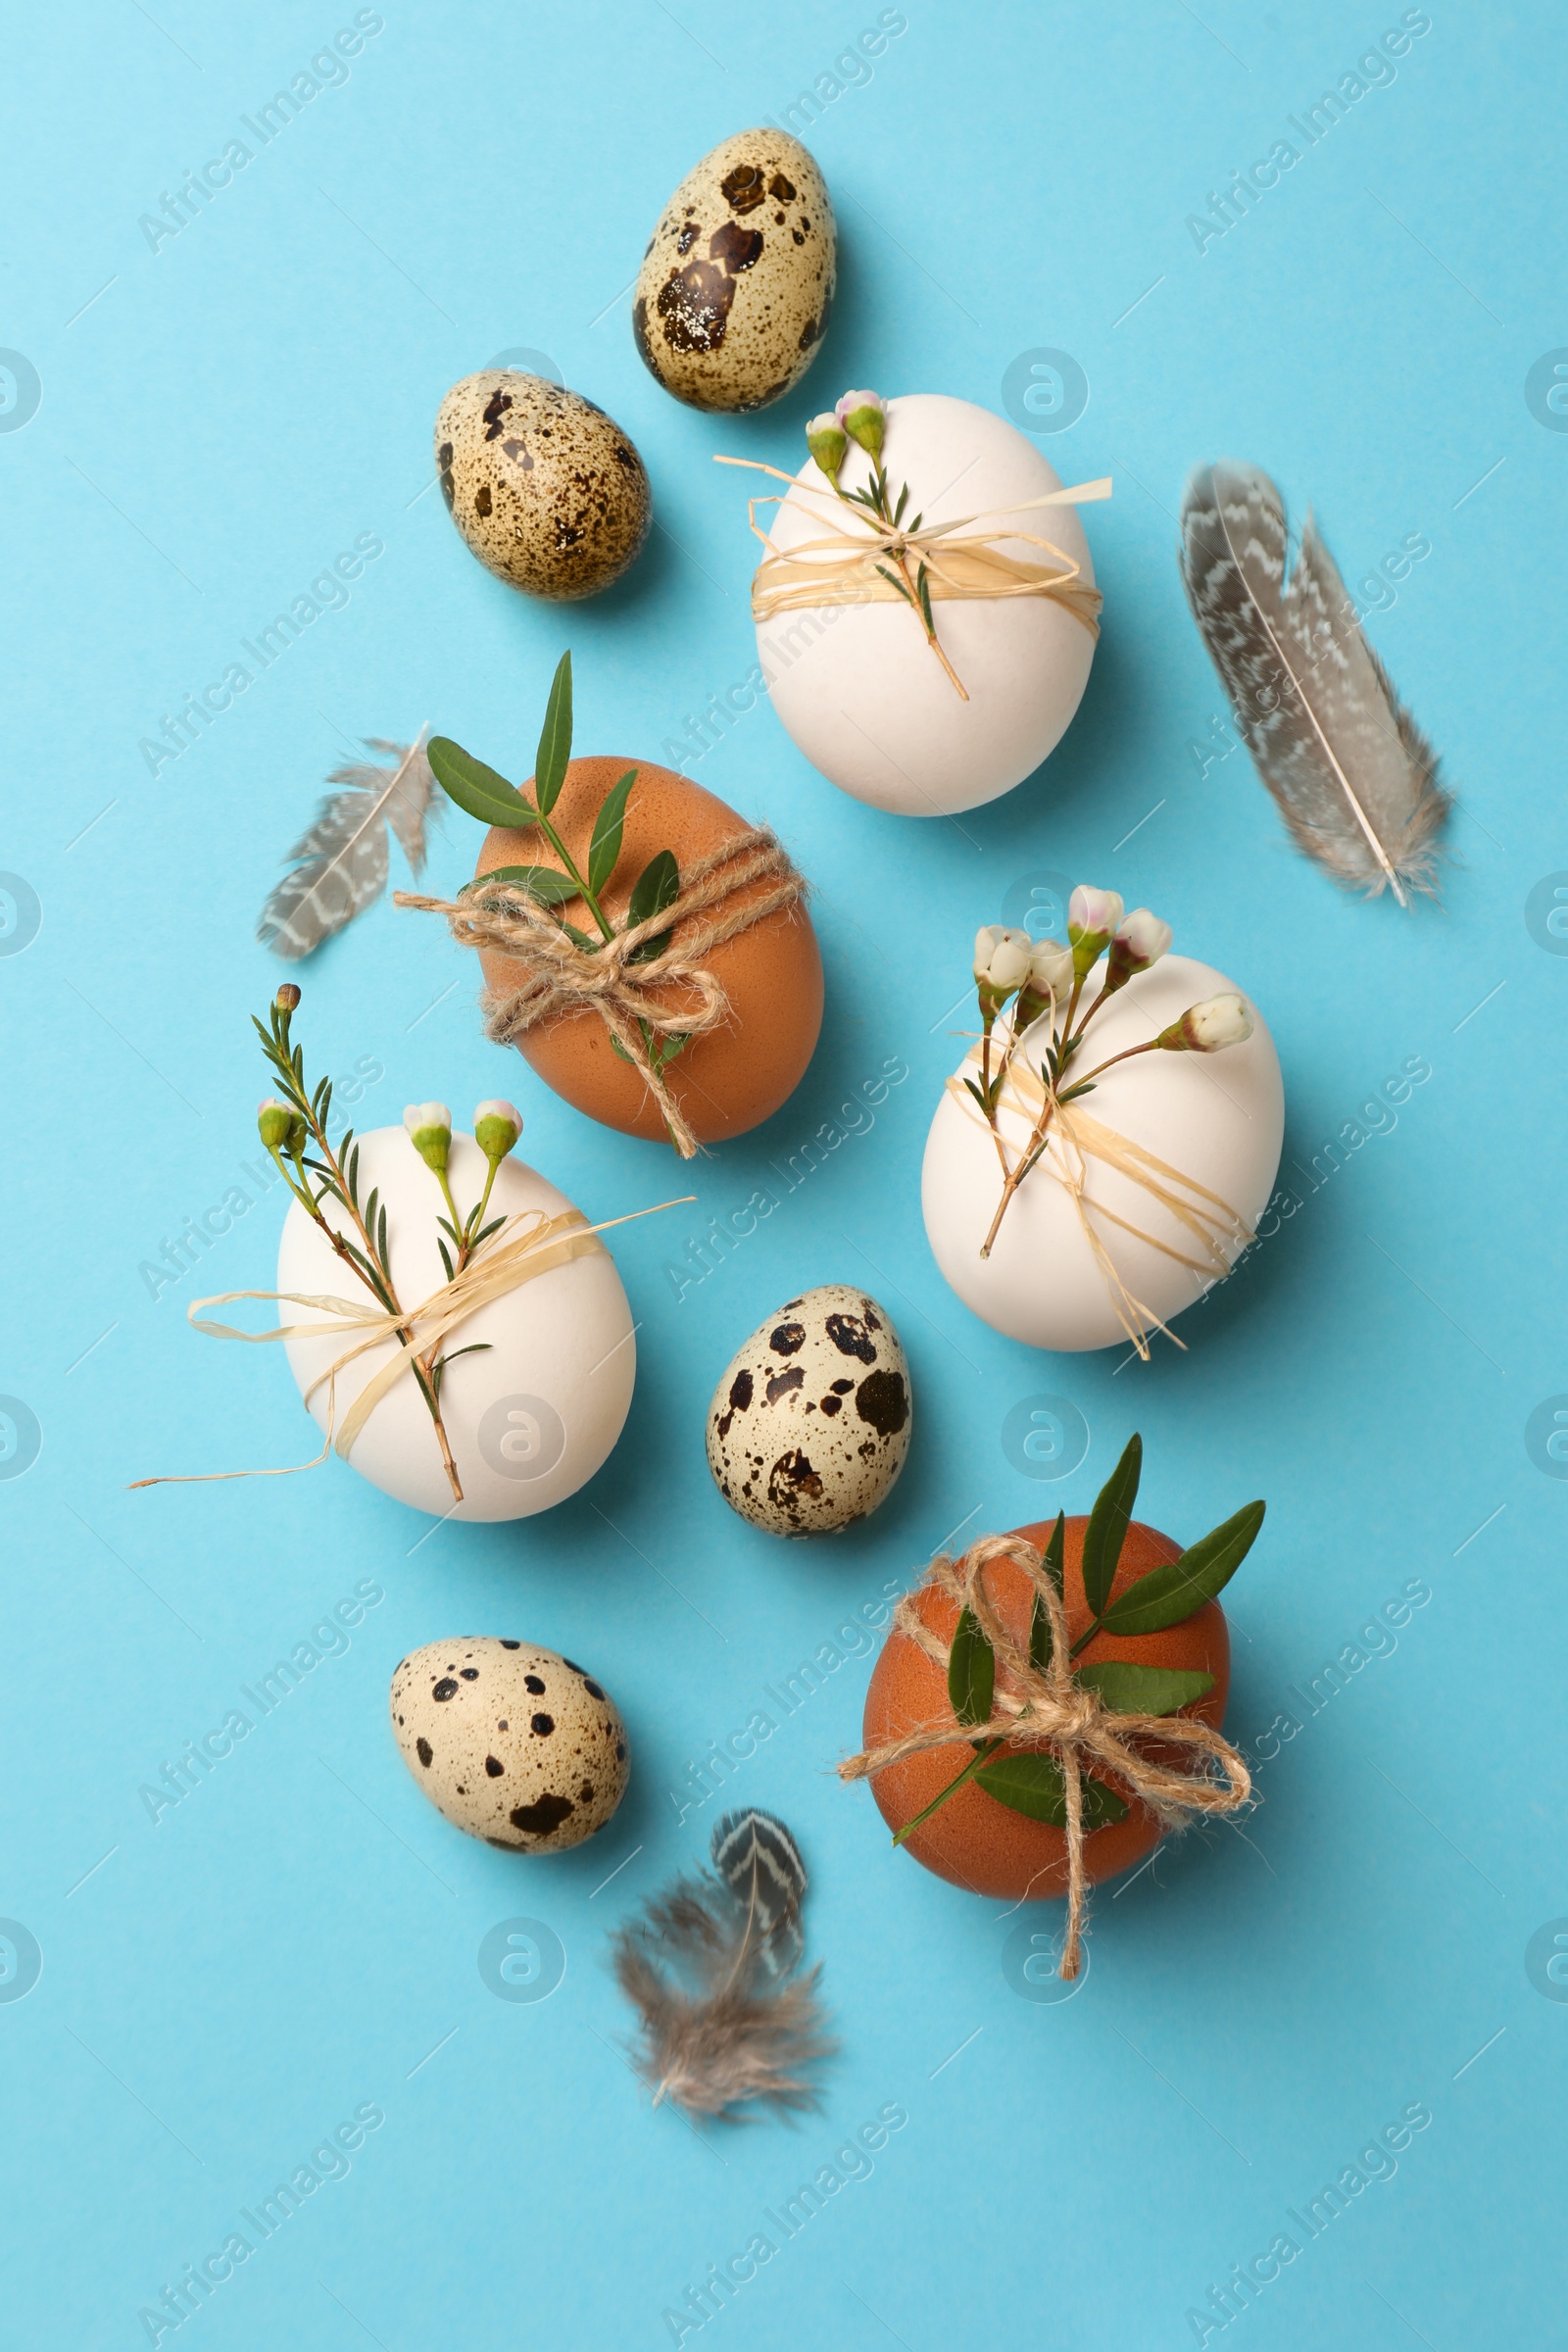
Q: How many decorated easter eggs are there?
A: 5